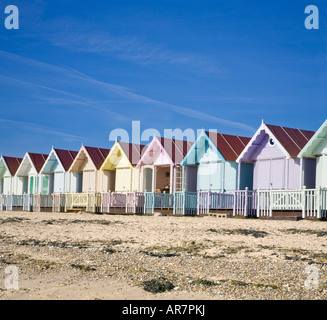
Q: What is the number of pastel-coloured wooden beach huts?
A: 9